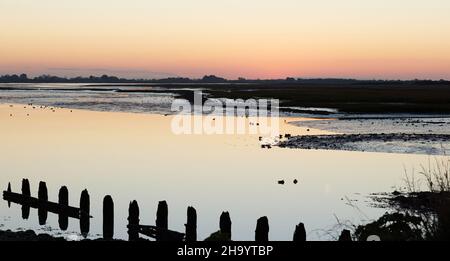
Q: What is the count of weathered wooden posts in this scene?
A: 13